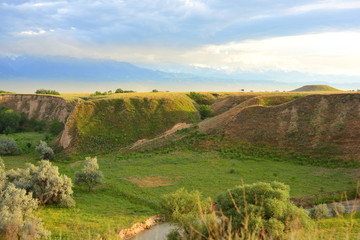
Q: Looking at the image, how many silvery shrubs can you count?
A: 5